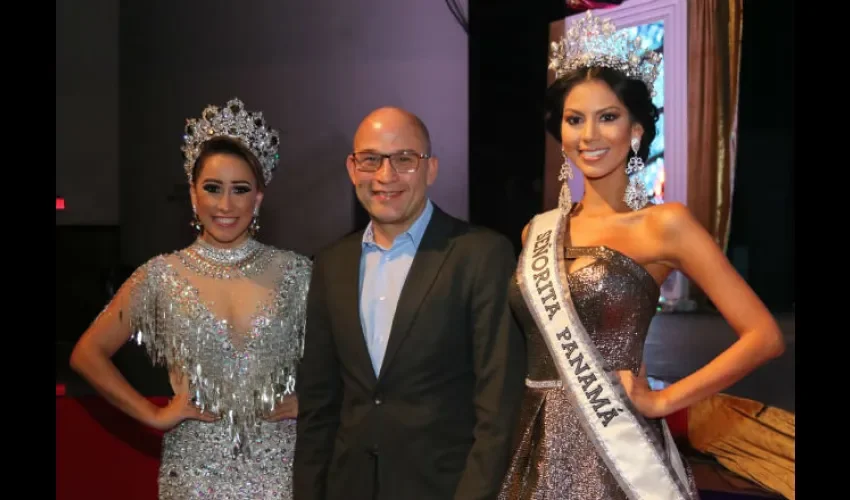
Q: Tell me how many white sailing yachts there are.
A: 0